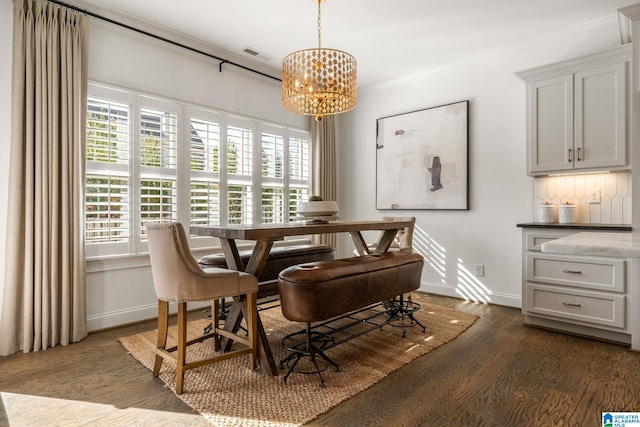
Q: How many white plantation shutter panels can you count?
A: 6